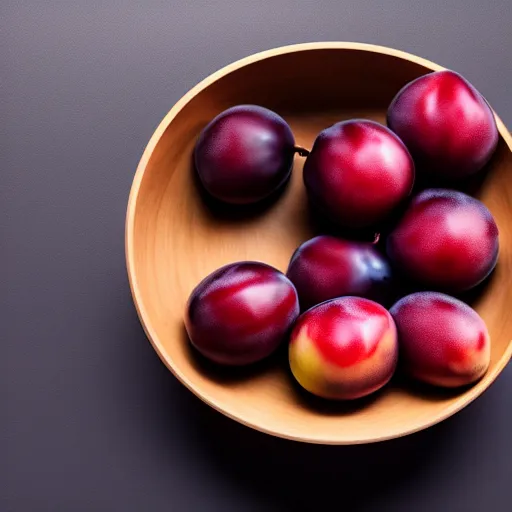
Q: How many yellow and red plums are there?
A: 1